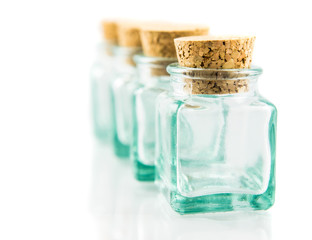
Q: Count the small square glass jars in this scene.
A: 4